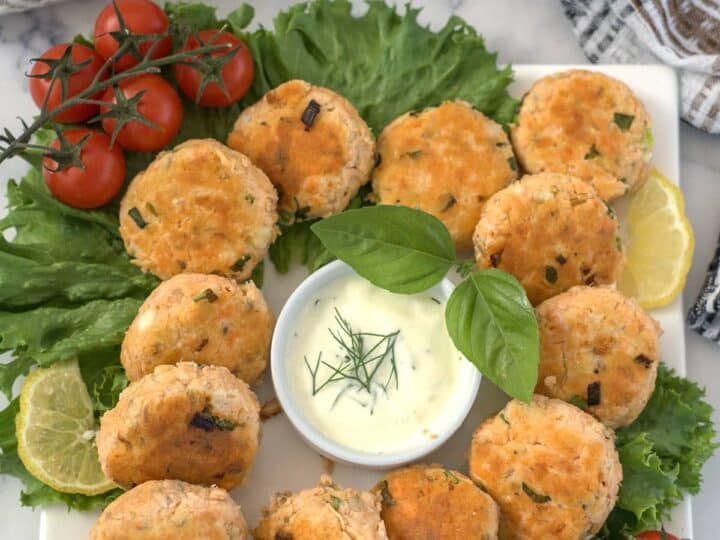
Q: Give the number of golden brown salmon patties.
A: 12